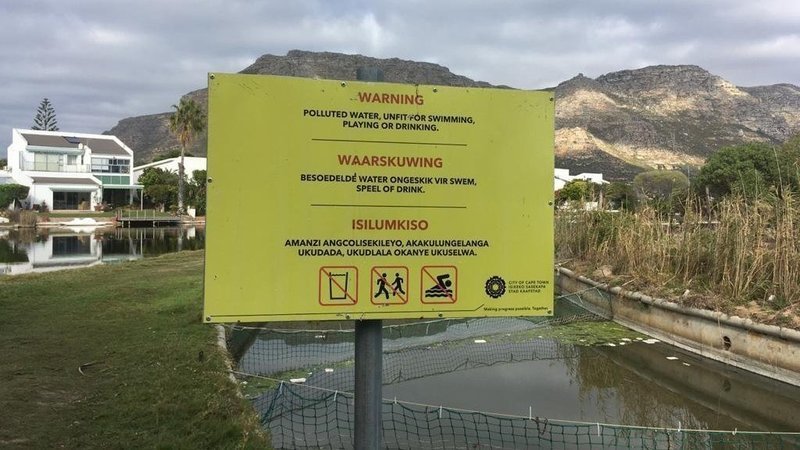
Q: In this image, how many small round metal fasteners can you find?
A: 10